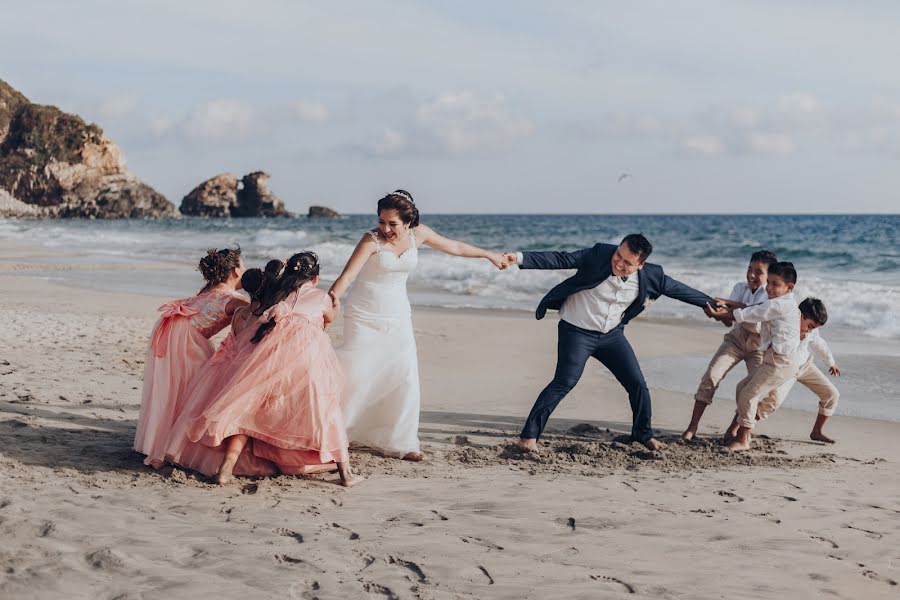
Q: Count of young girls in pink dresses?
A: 4